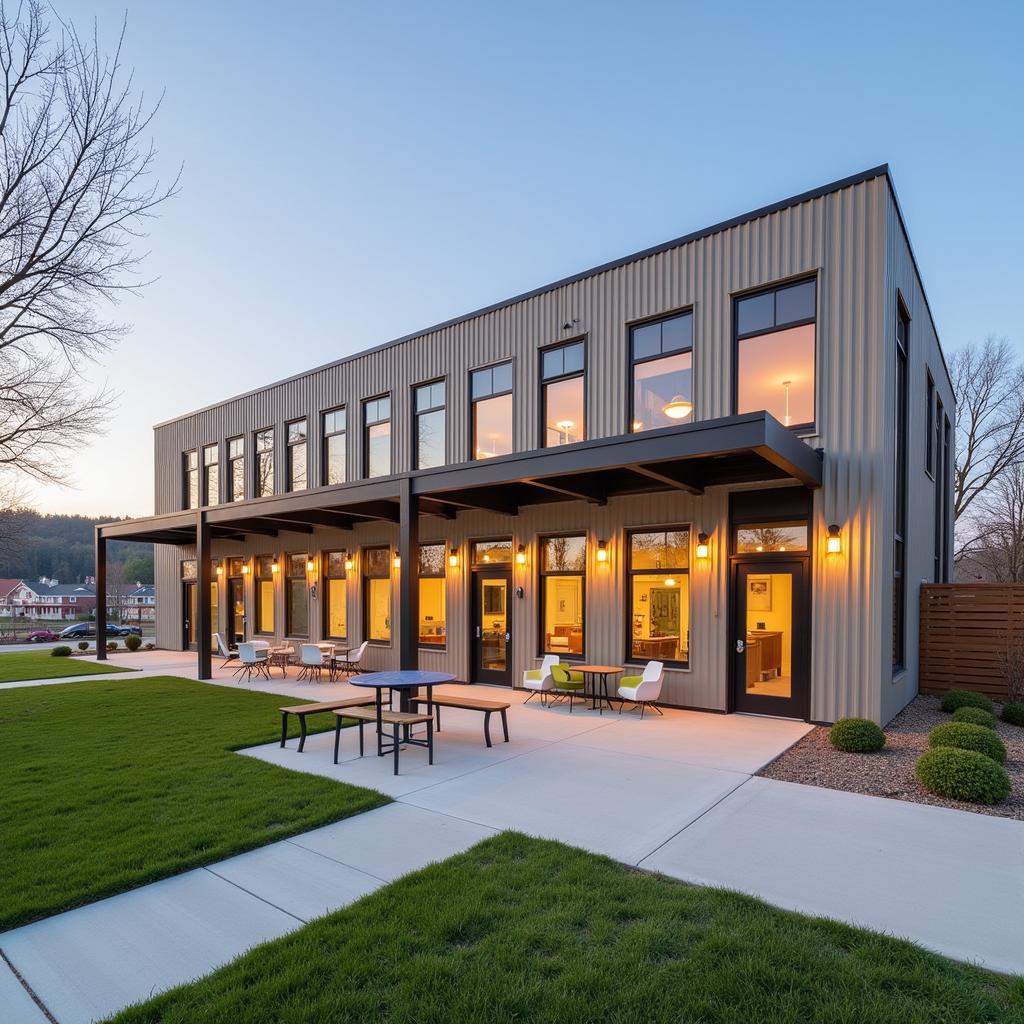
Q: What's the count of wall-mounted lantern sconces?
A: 11